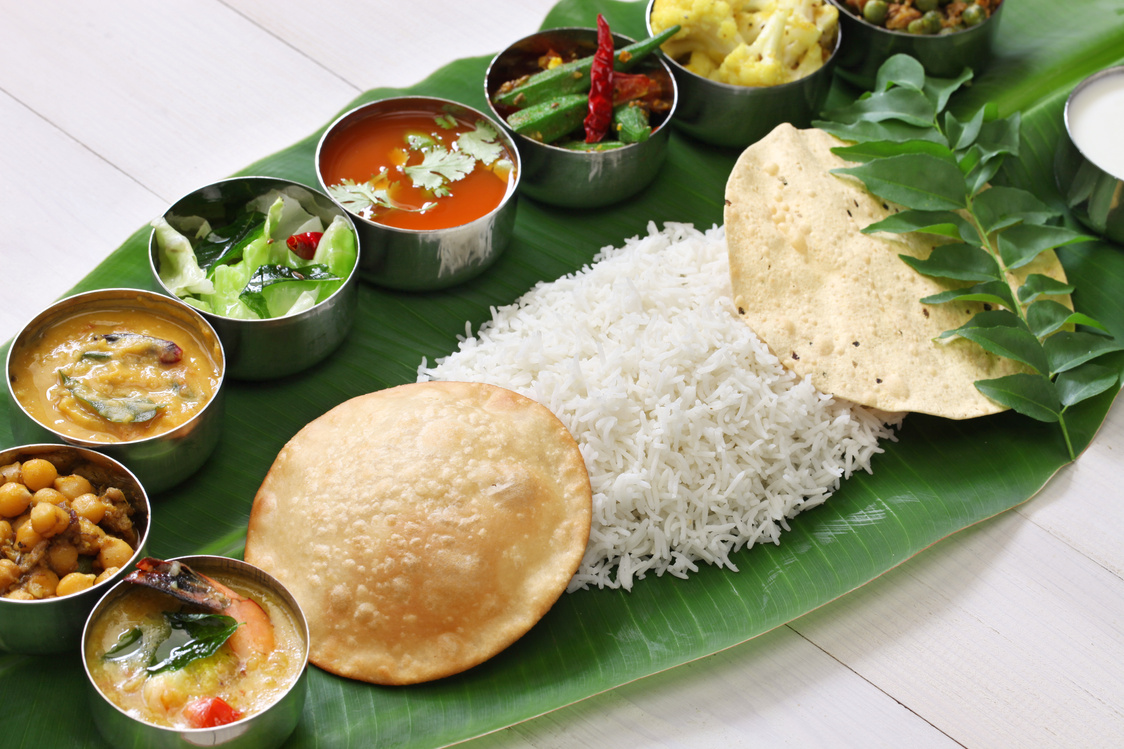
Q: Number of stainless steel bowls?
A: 9